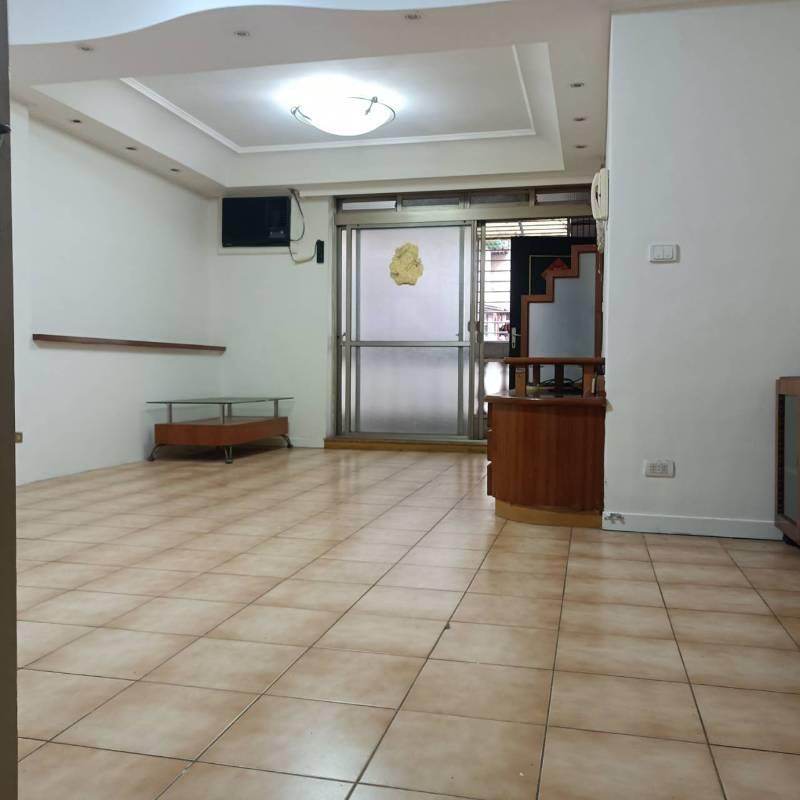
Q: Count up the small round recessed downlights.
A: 9